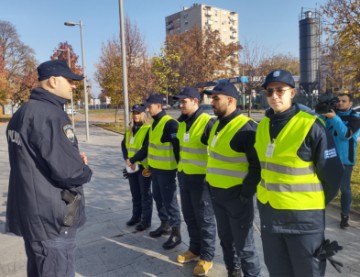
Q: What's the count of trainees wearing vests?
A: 5